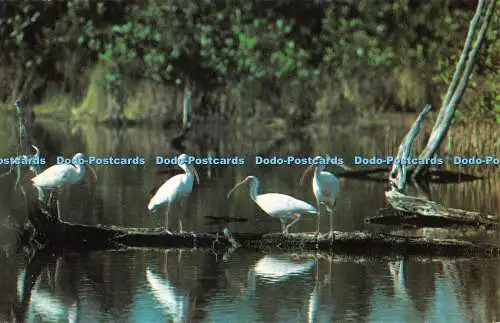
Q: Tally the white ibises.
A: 4